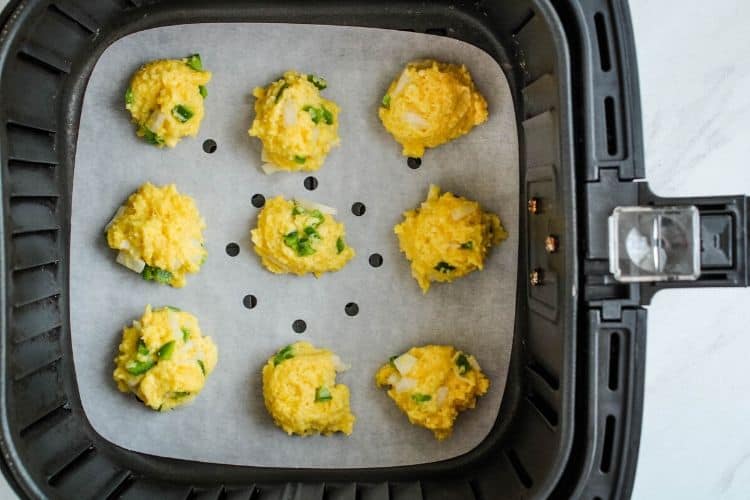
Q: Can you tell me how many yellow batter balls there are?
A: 9